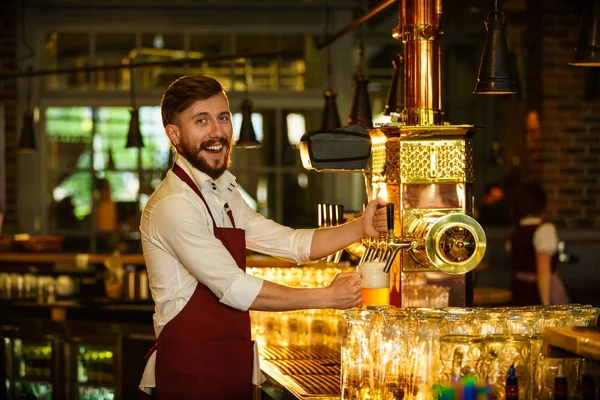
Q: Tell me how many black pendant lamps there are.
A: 8